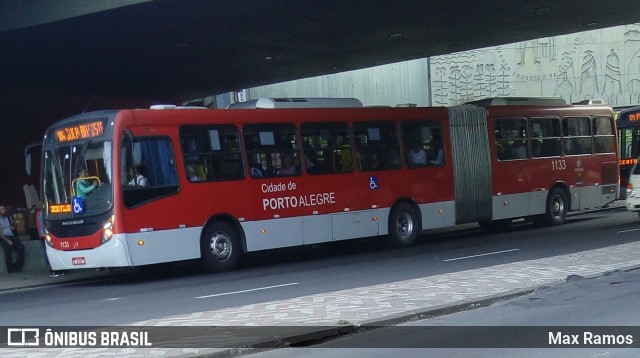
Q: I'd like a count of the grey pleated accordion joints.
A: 1